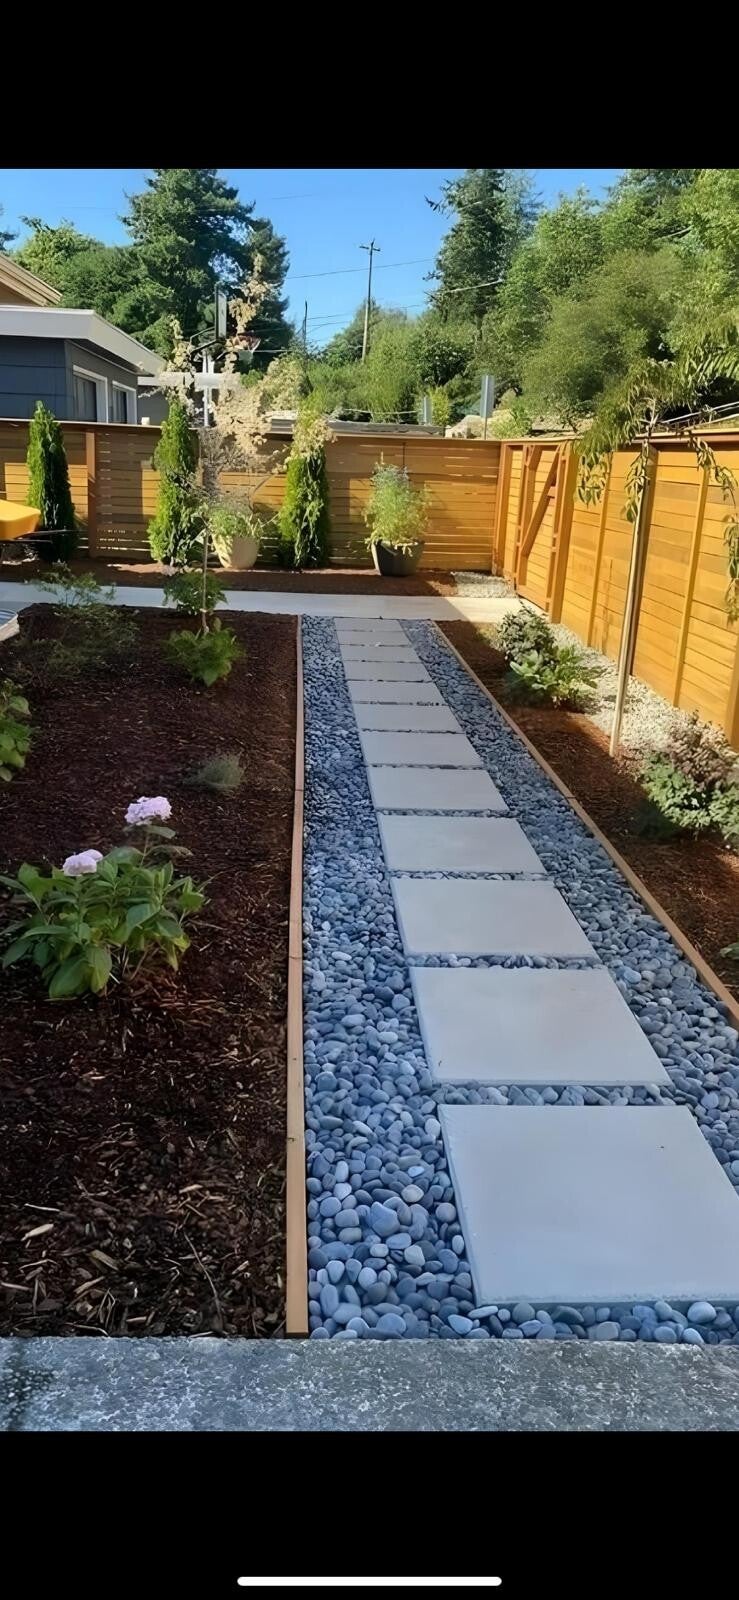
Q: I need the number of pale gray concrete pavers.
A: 12